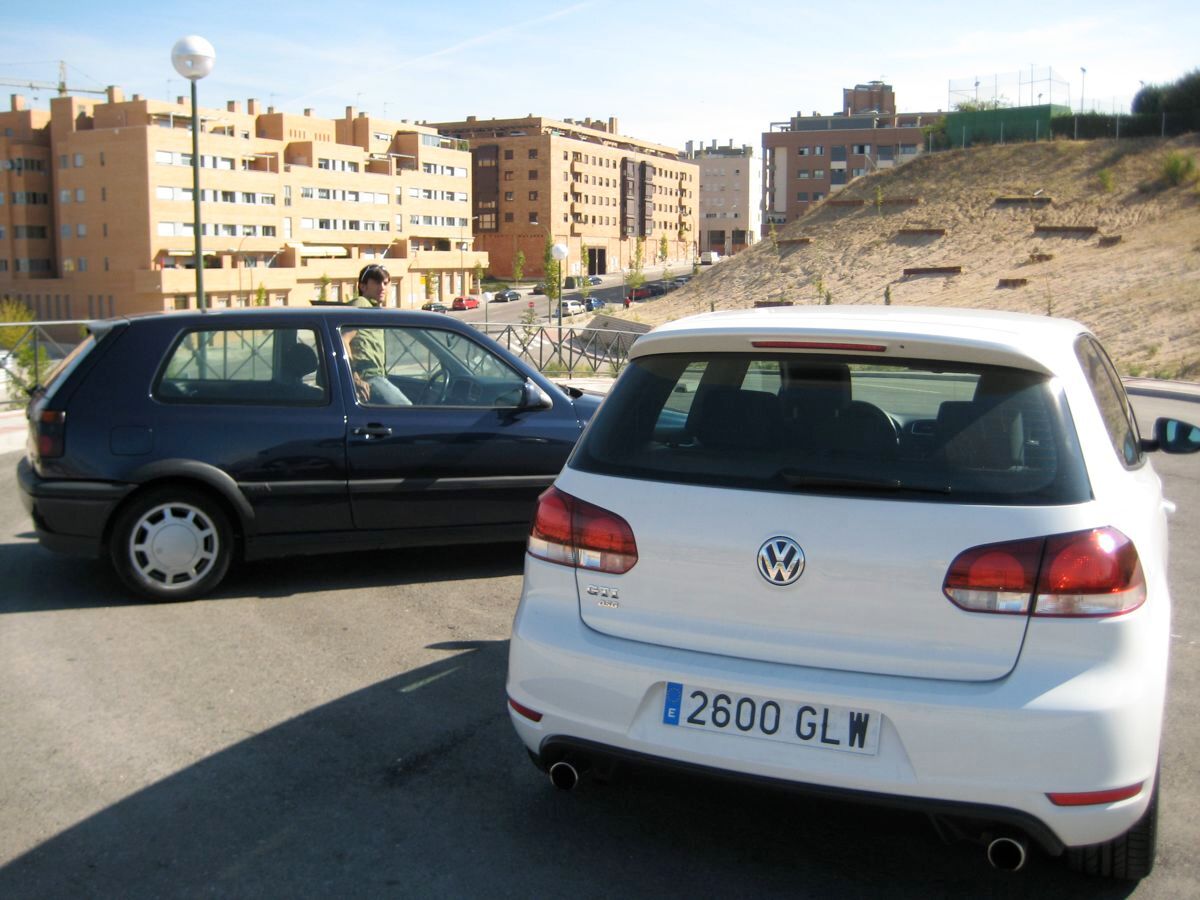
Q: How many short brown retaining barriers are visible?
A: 11